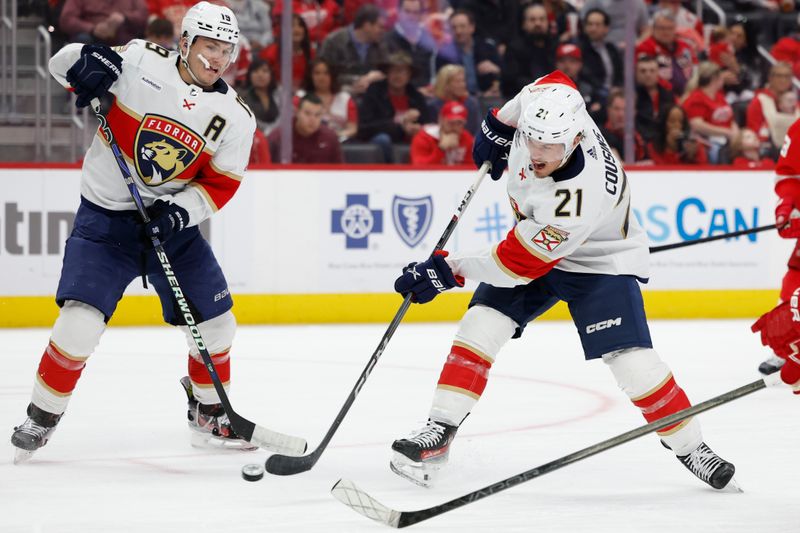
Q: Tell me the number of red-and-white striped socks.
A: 4